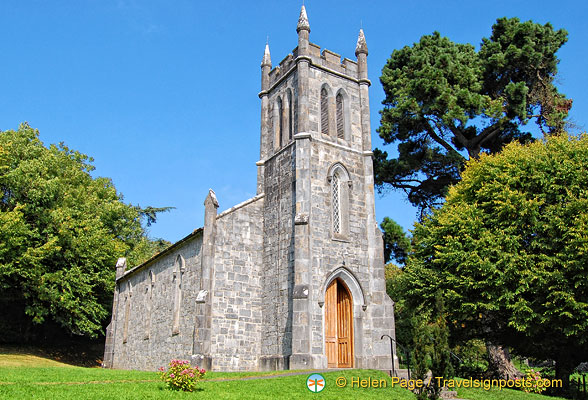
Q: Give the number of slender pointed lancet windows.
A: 8